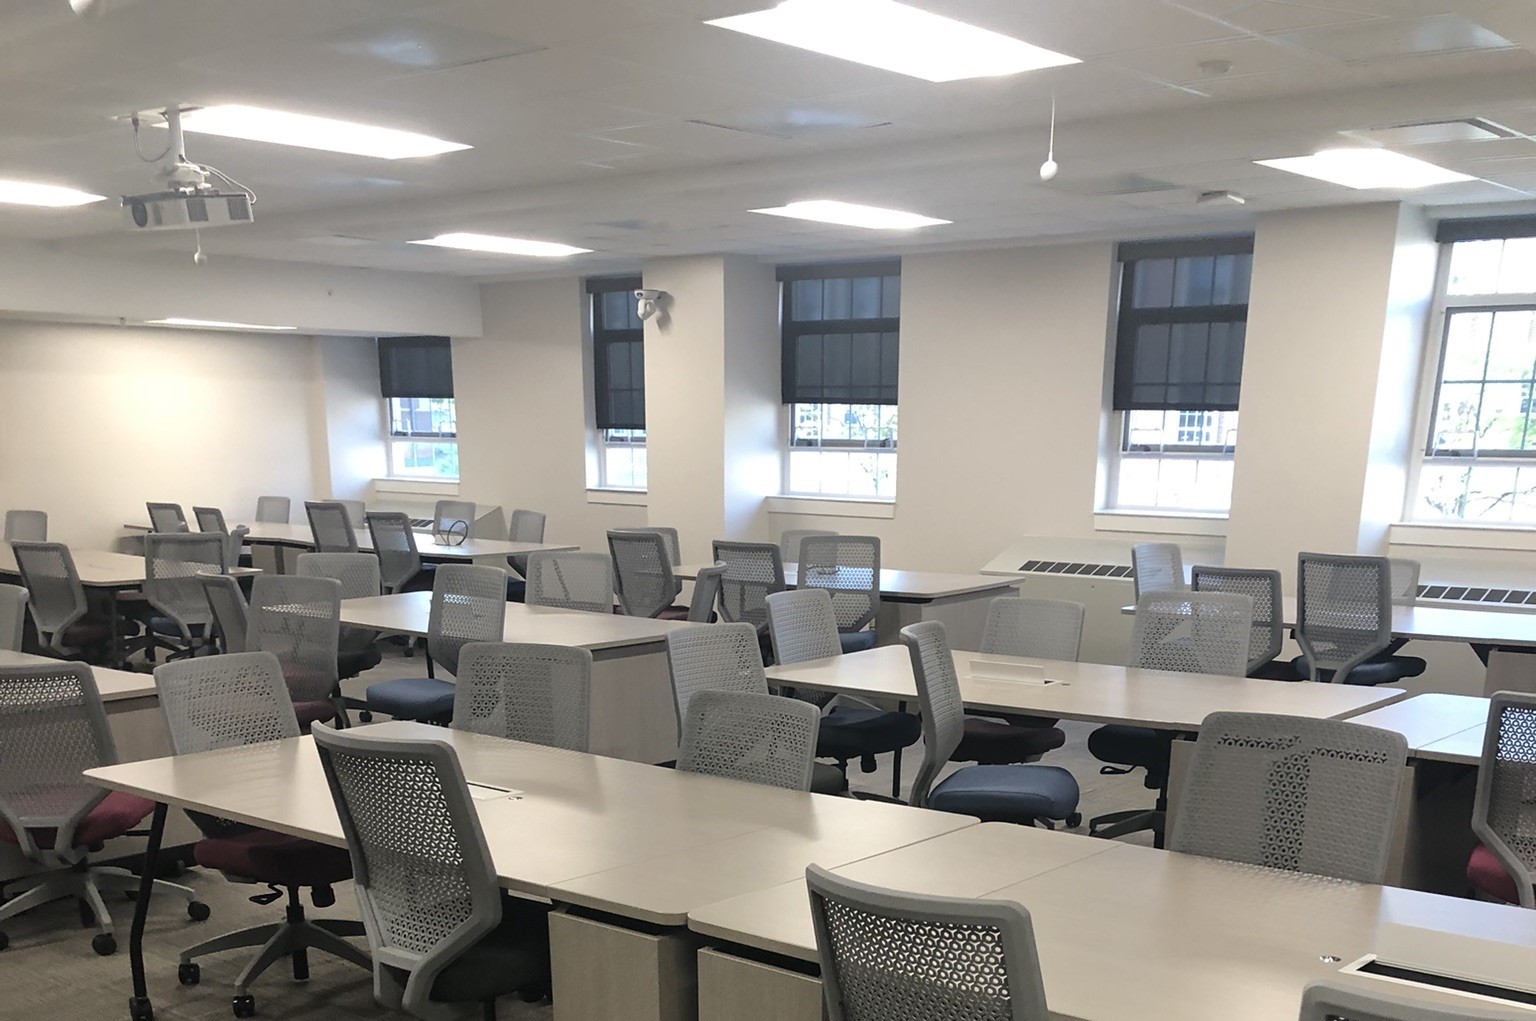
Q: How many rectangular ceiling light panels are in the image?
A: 7